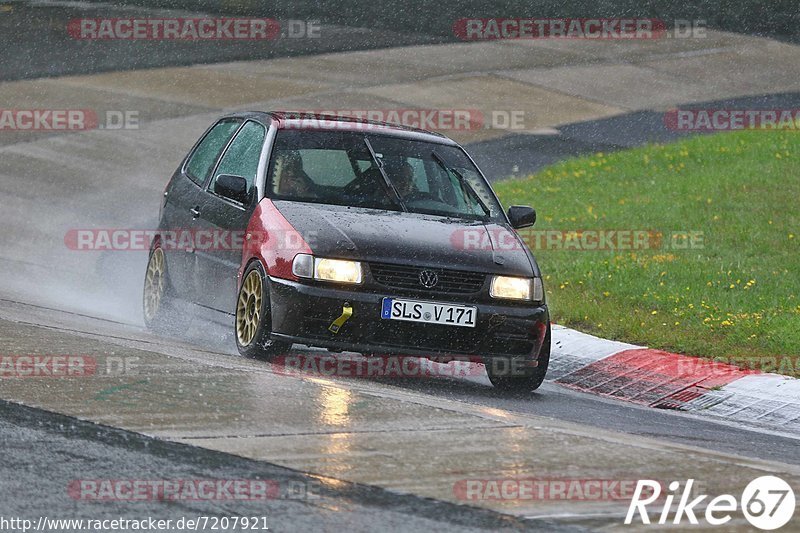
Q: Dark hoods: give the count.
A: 1